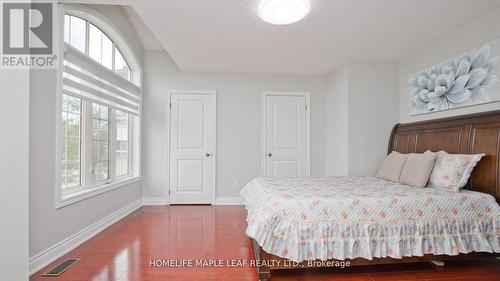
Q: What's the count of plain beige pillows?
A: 2